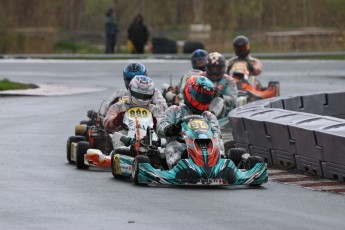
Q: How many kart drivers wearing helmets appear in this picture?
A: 6